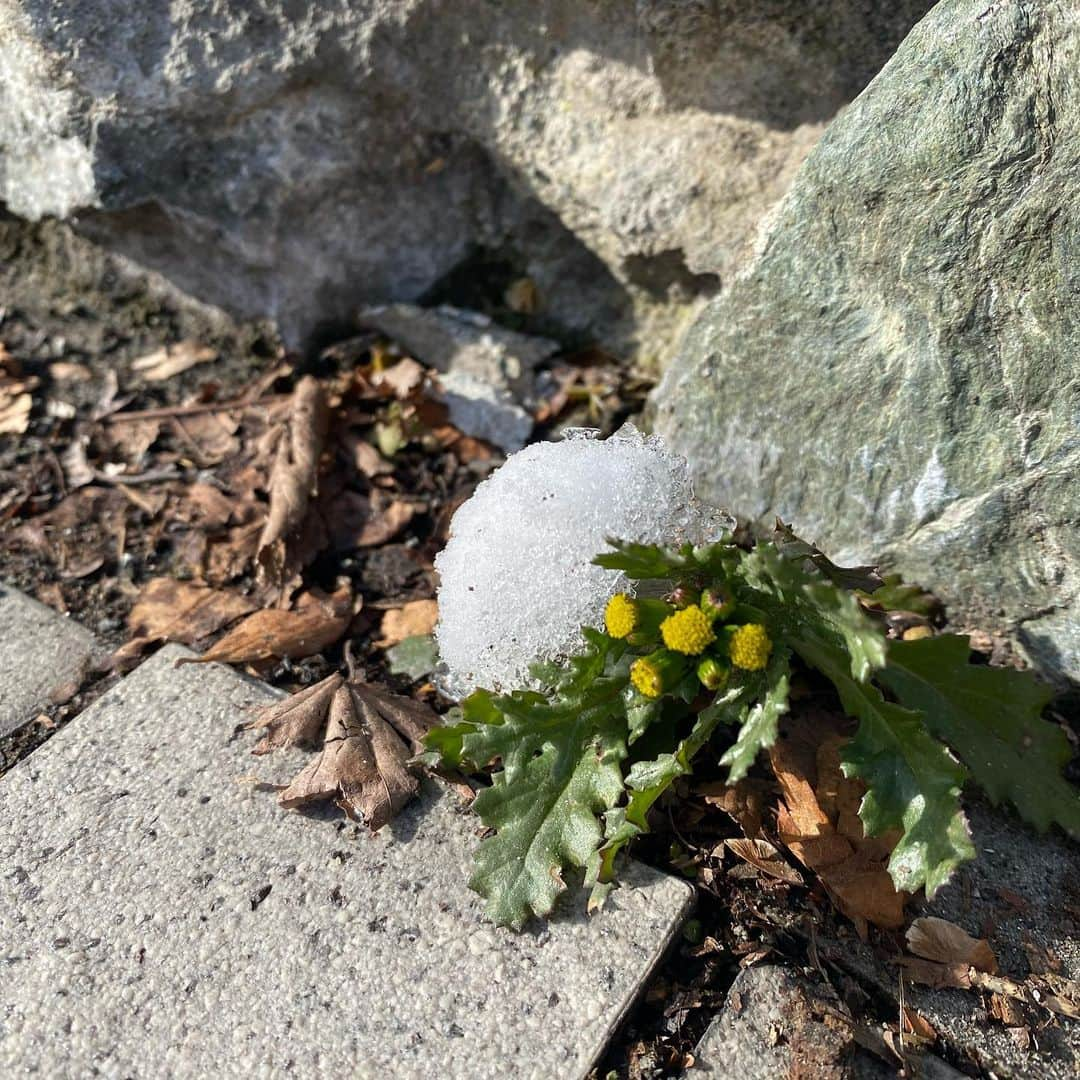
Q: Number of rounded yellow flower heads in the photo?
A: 4